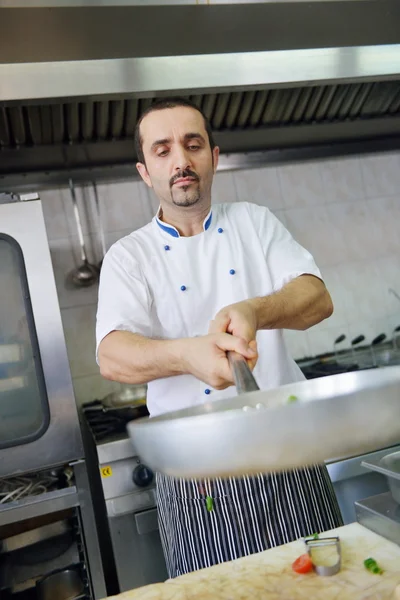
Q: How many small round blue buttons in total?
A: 5